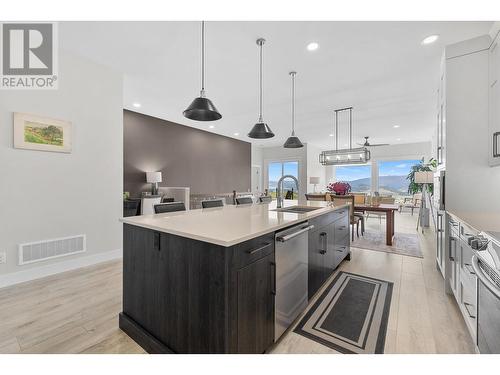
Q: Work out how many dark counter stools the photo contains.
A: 4